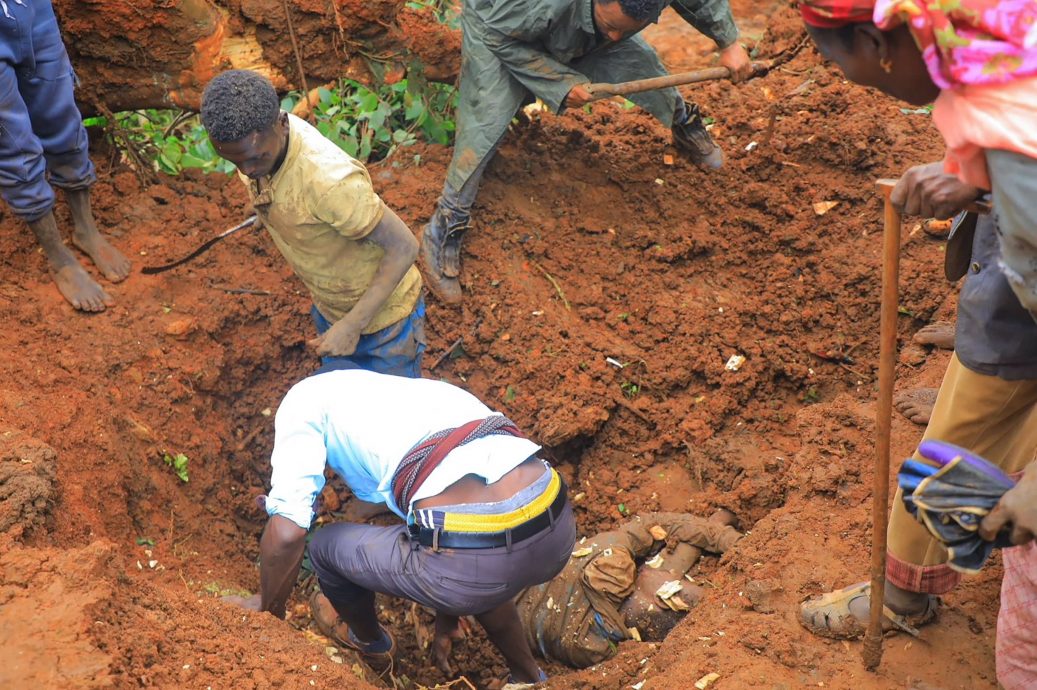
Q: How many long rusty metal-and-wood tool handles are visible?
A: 2